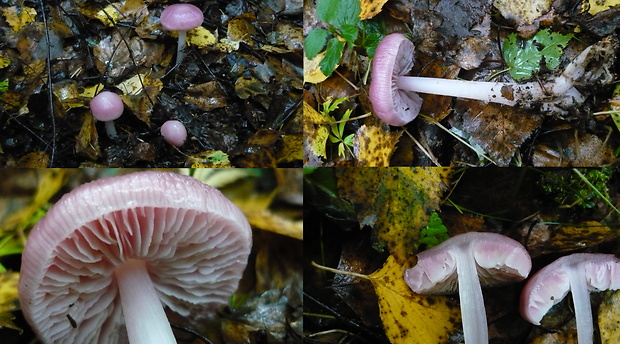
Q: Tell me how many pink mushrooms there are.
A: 7